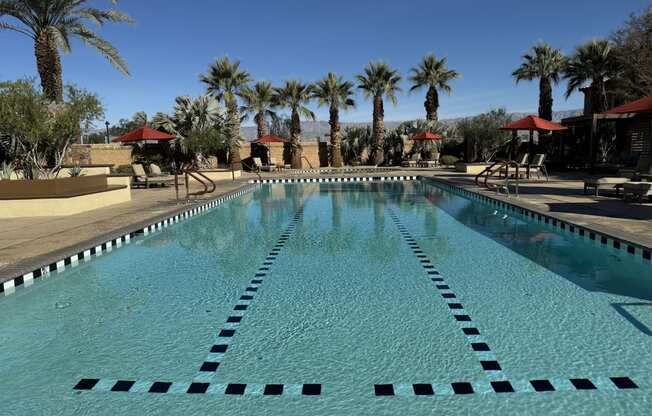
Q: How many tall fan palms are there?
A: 8